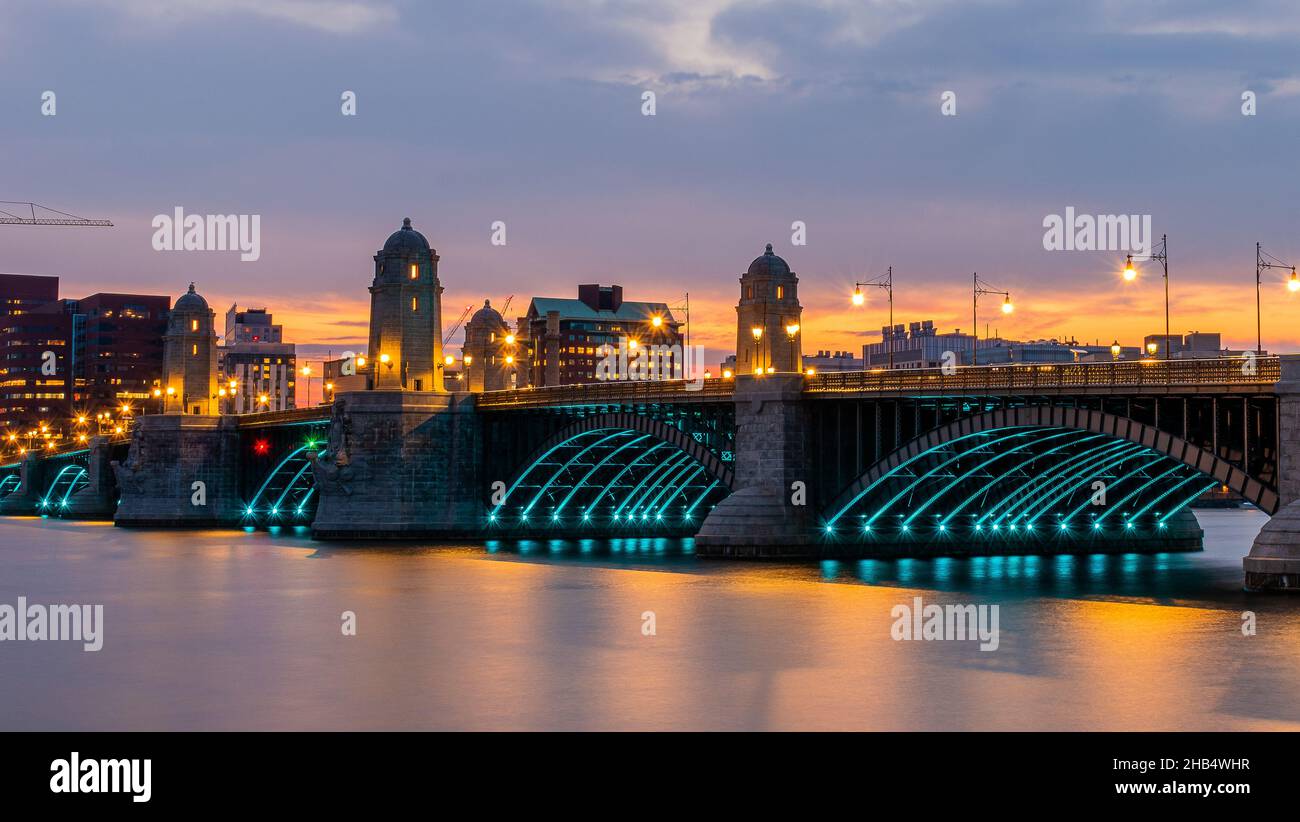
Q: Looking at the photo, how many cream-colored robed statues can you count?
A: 0